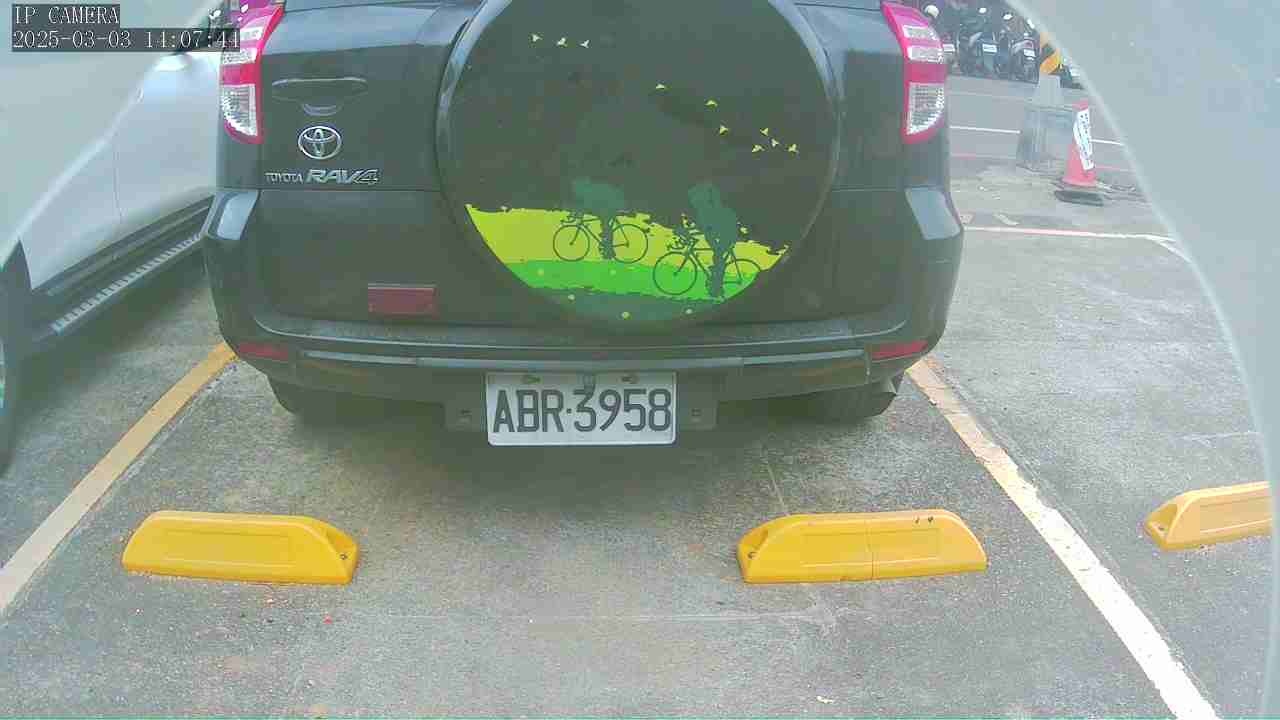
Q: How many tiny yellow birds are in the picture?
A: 10